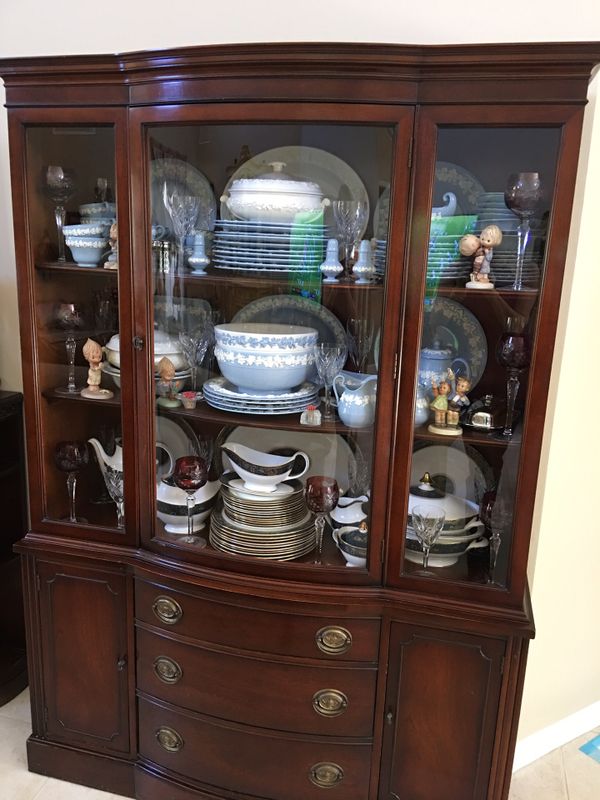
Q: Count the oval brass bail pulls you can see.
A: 6